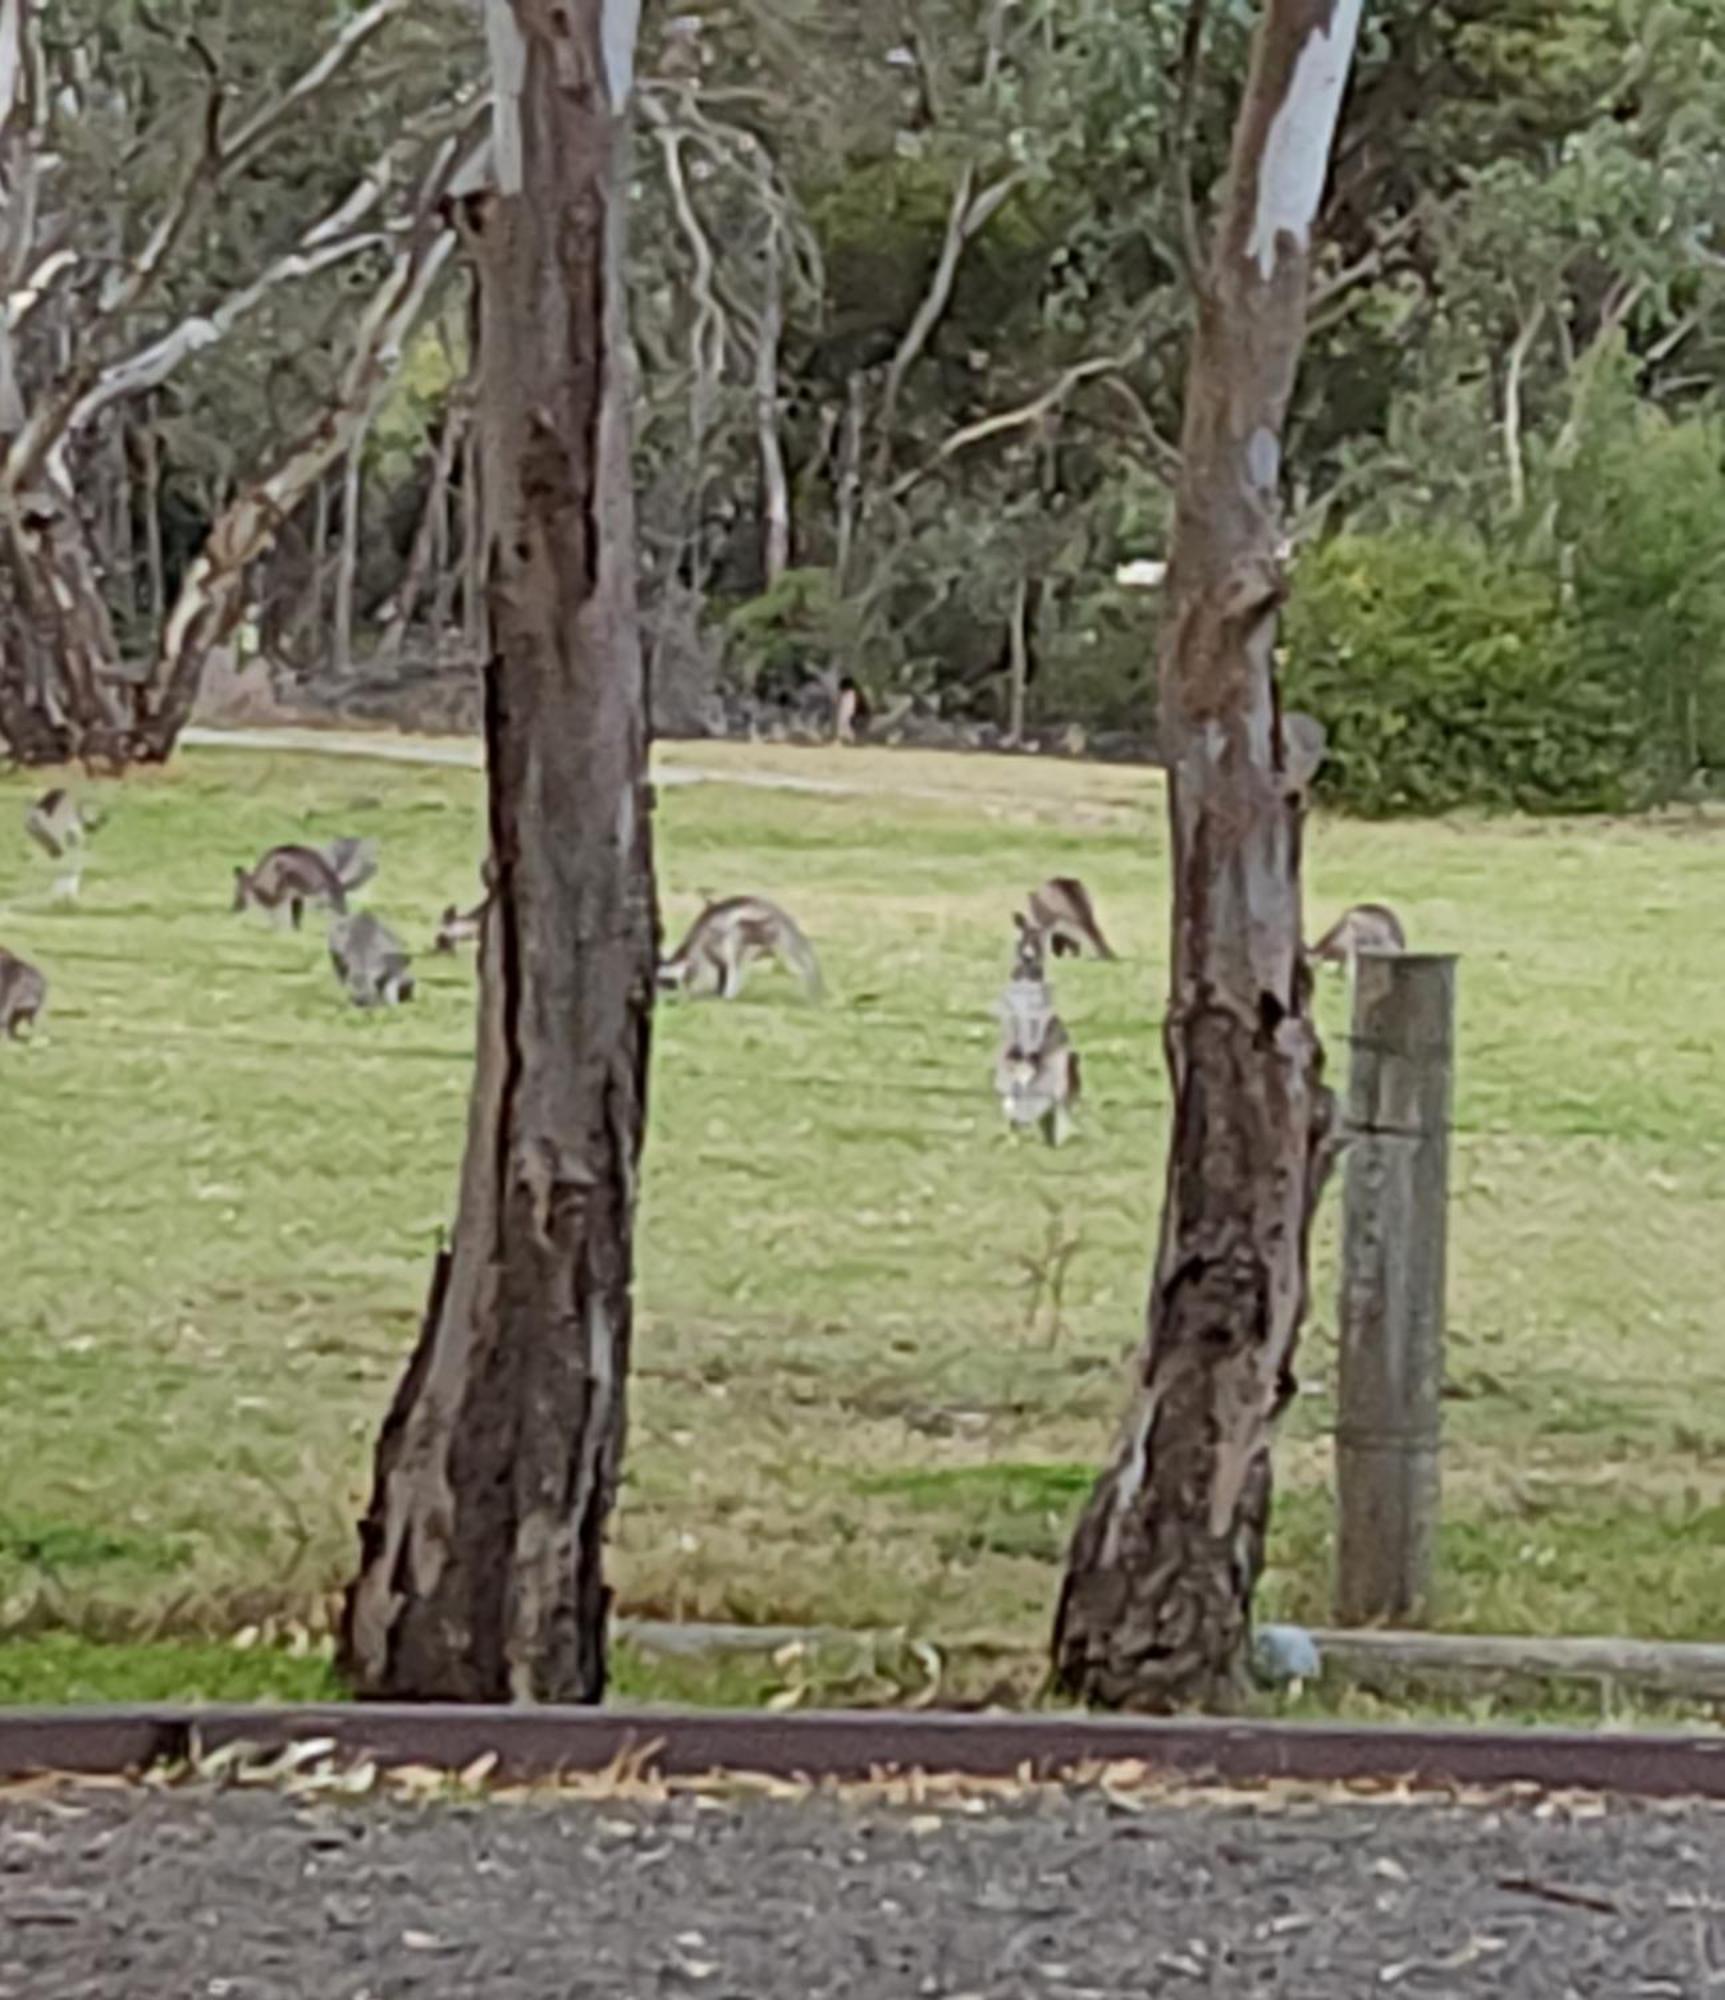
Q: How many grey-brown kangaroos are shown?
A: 10